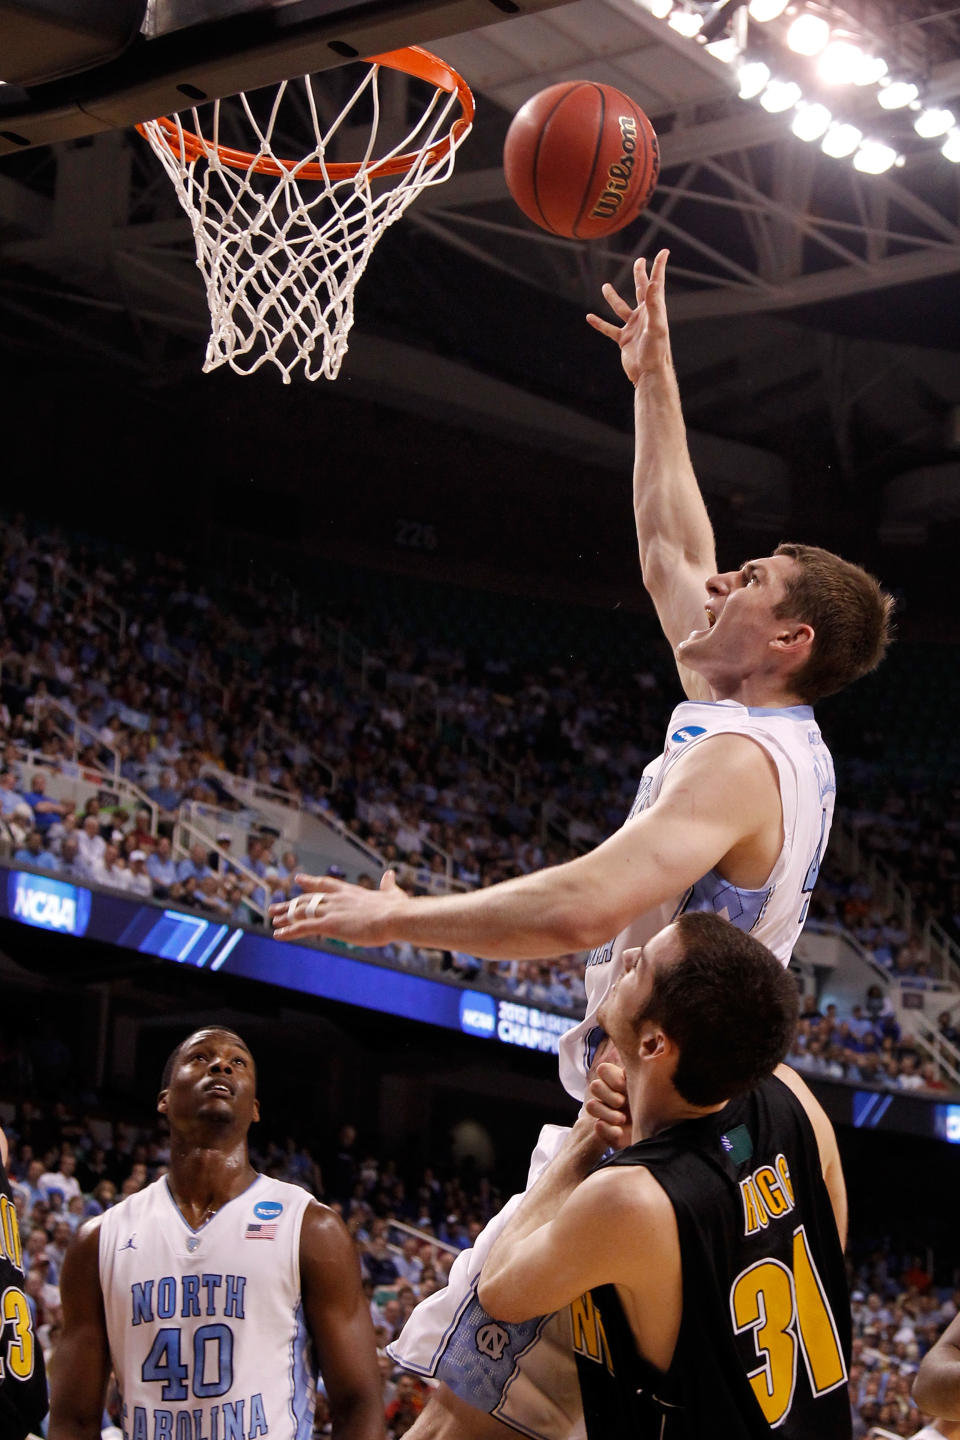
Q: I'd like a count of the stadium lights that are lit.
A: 15